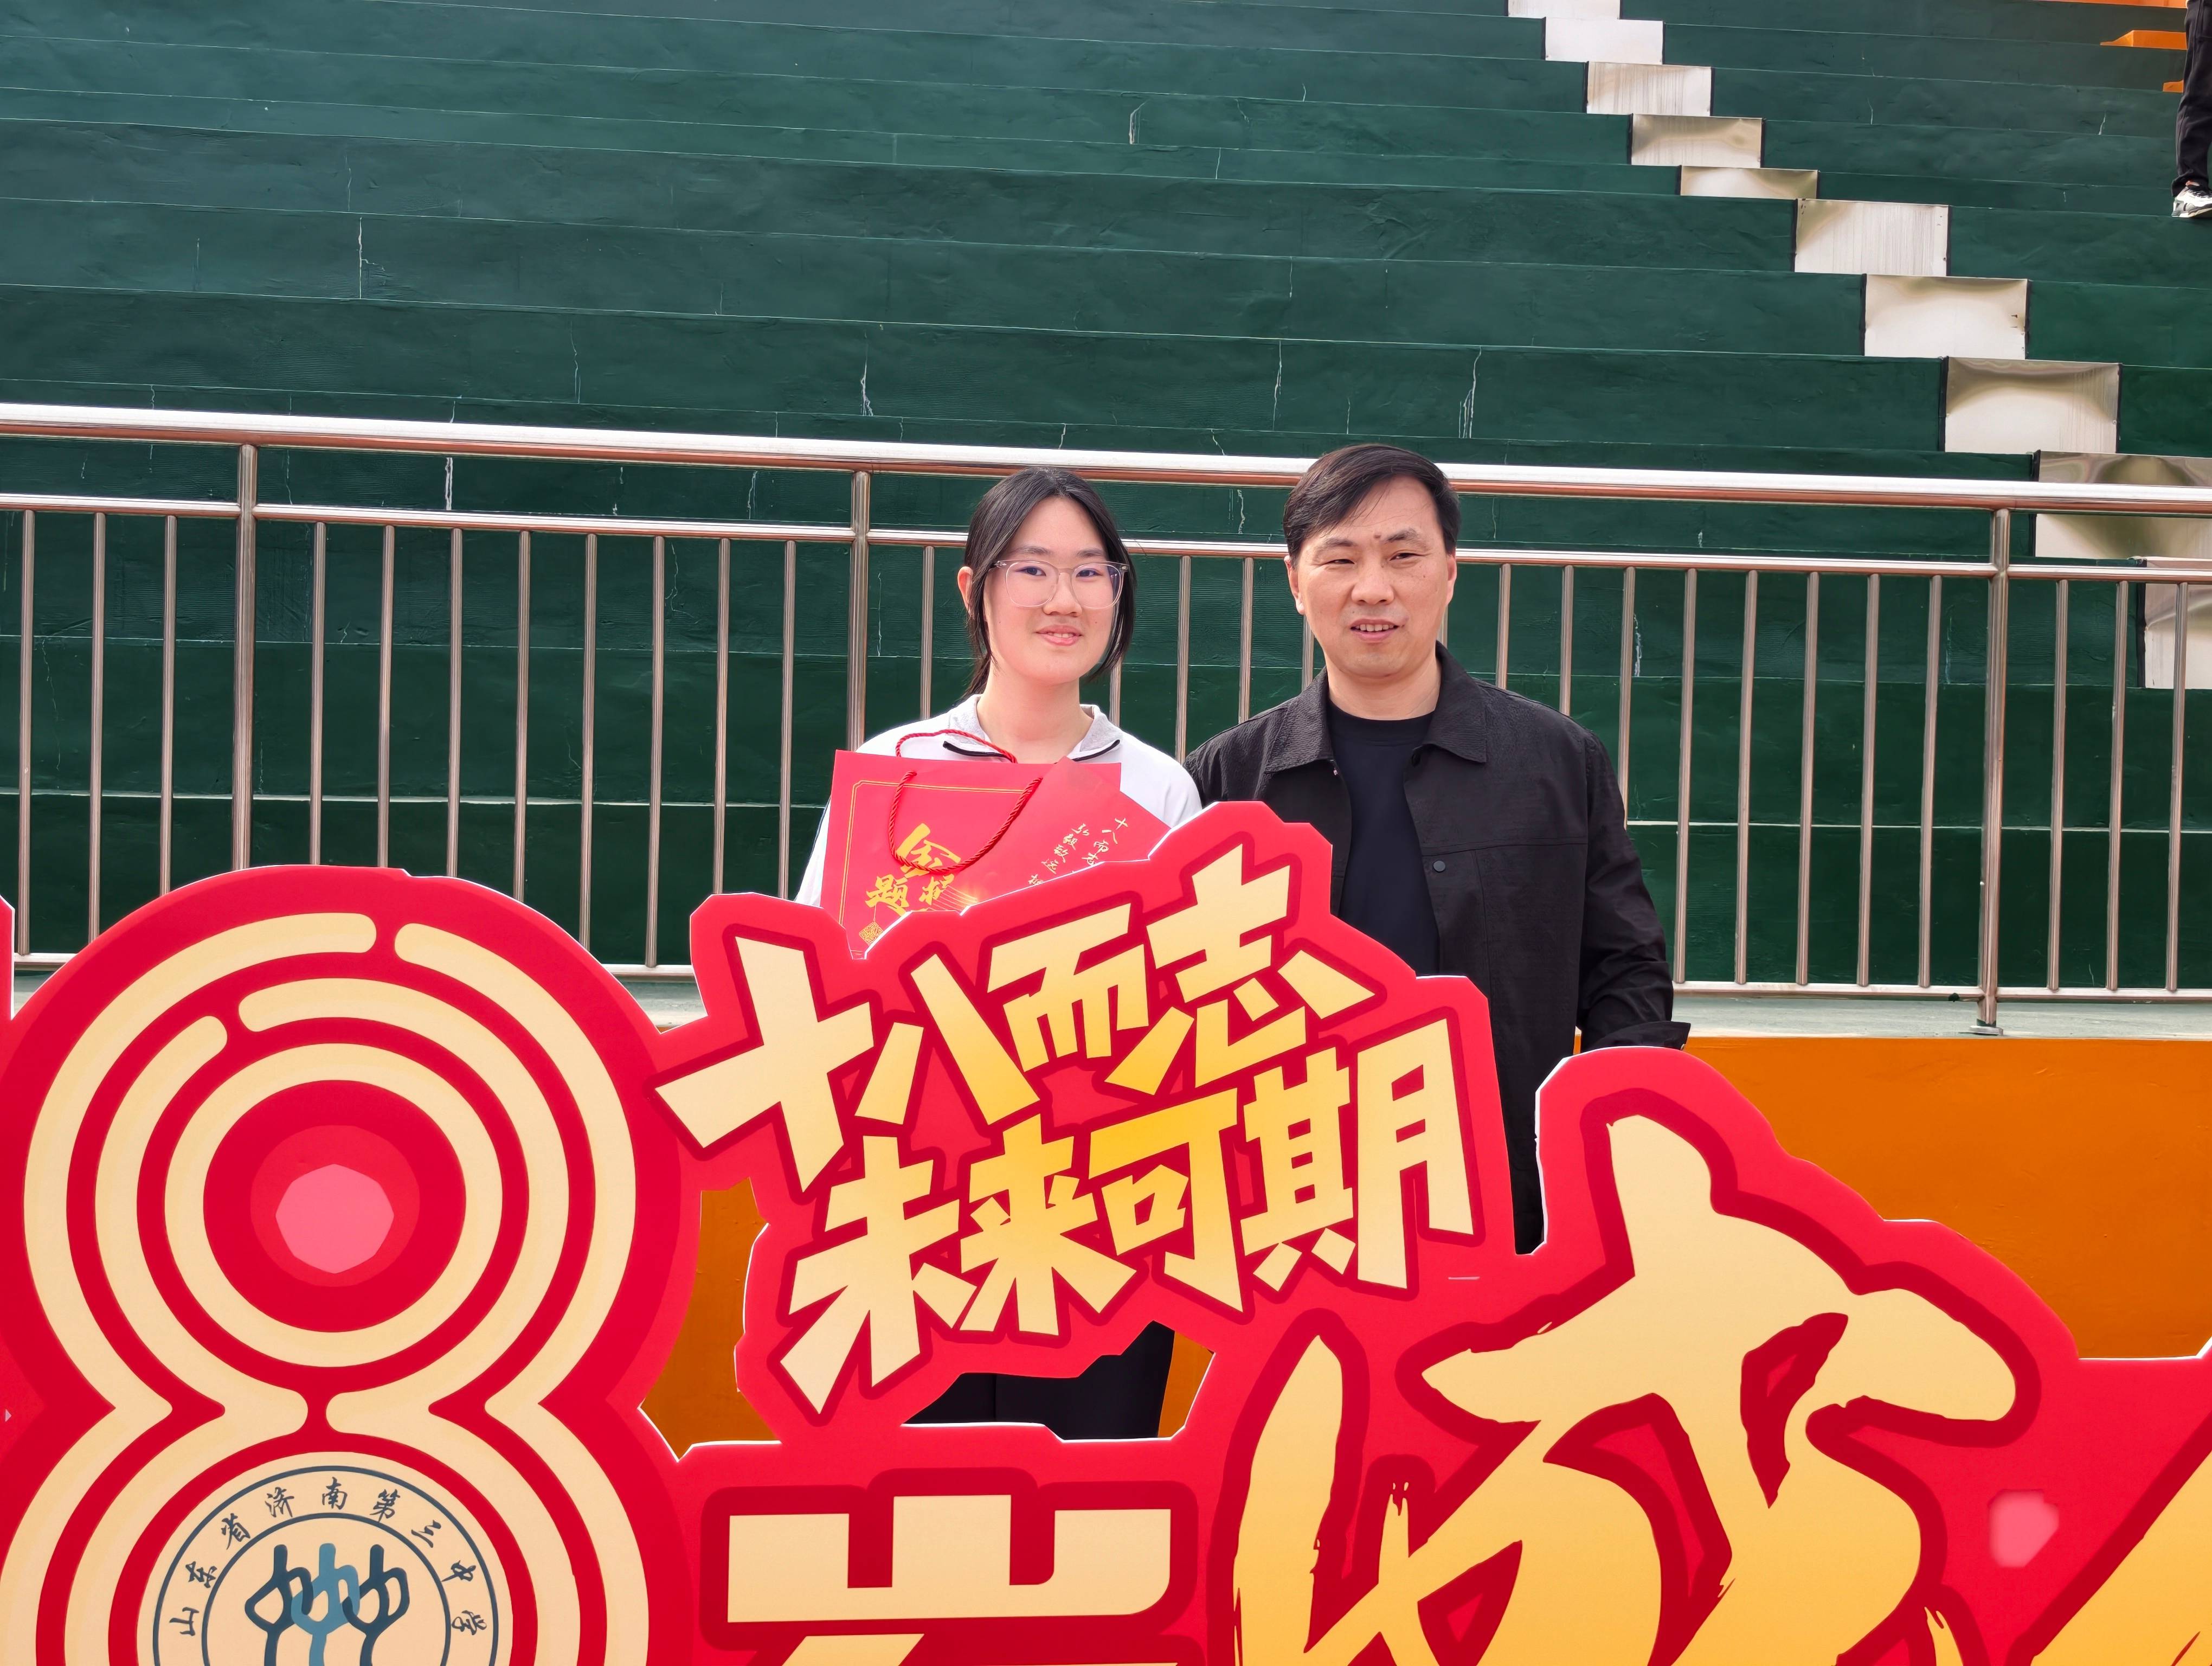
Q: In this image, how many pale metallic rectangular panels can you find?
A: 10